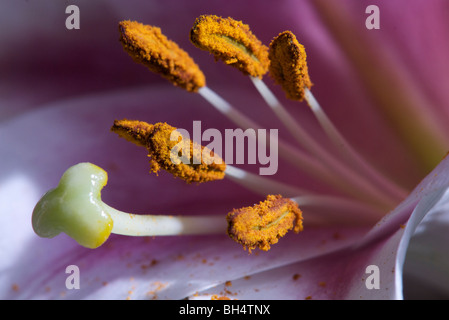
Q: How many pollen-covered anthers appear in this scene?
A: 6